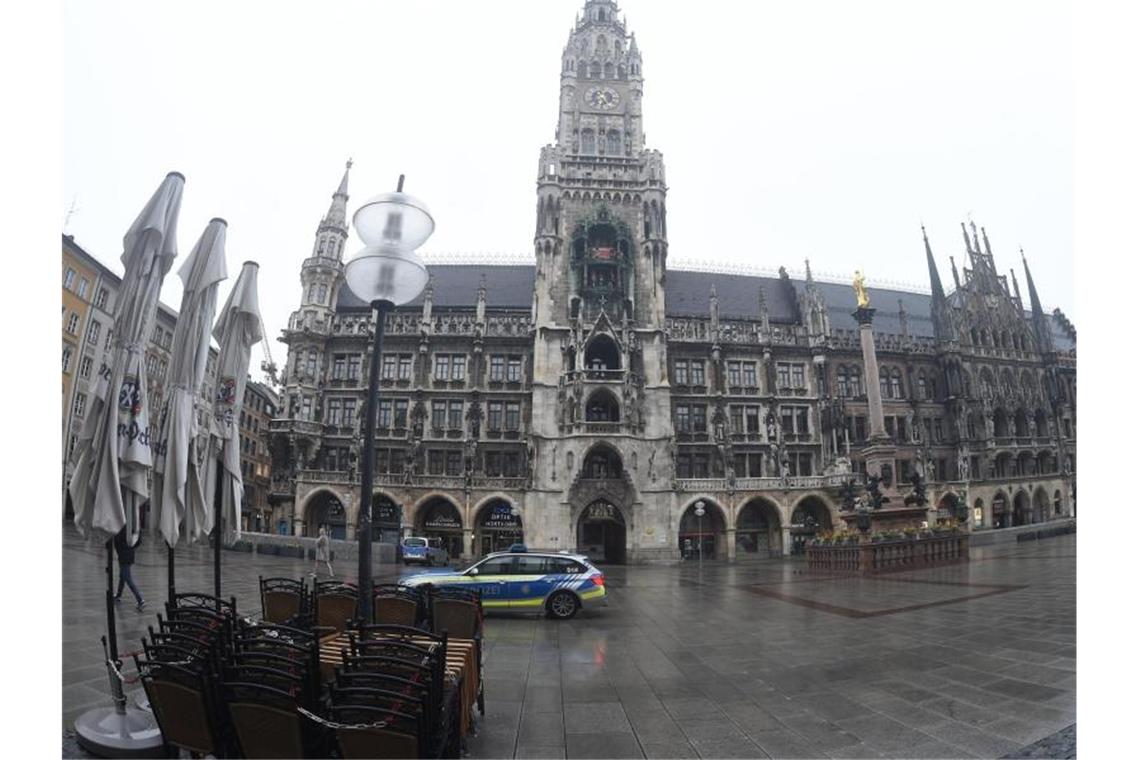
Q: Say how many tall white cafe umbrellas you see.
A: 3